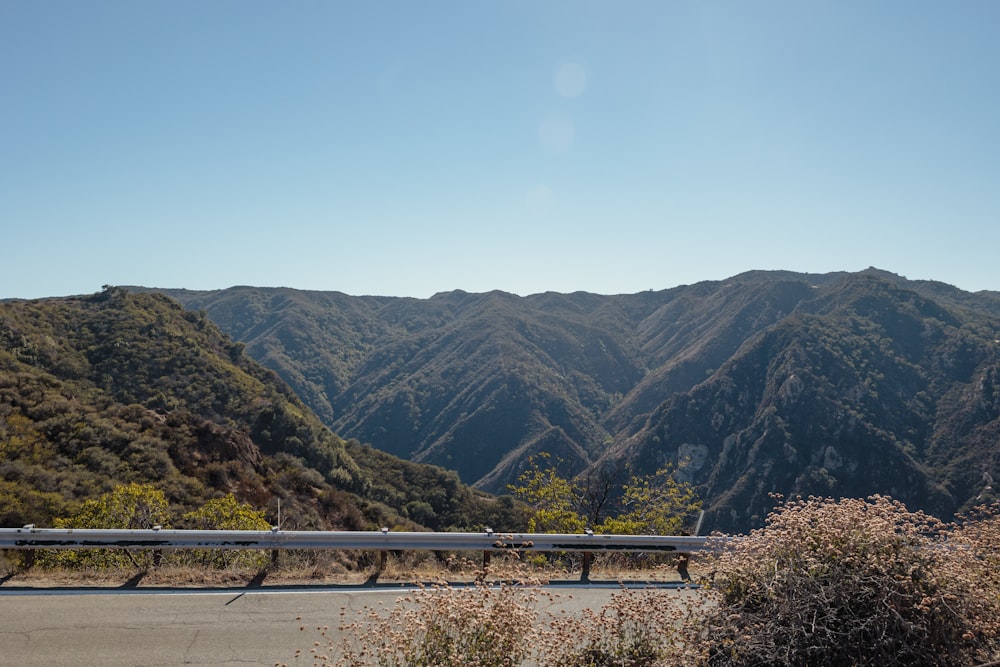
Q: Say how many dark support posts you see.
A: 7